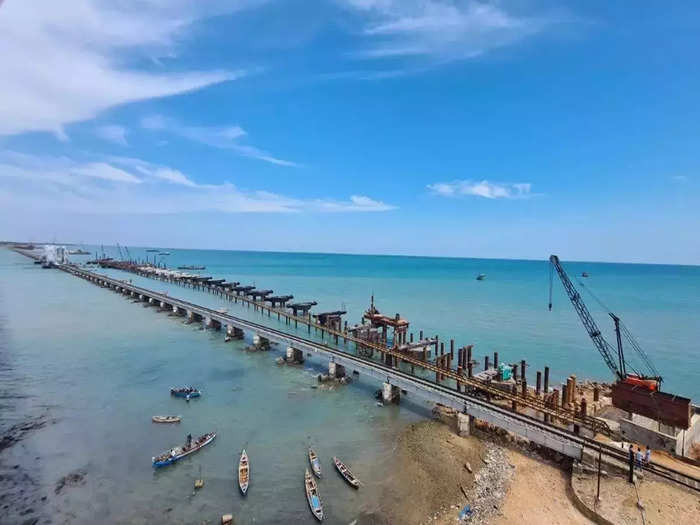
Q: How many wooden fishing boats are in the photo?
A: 7